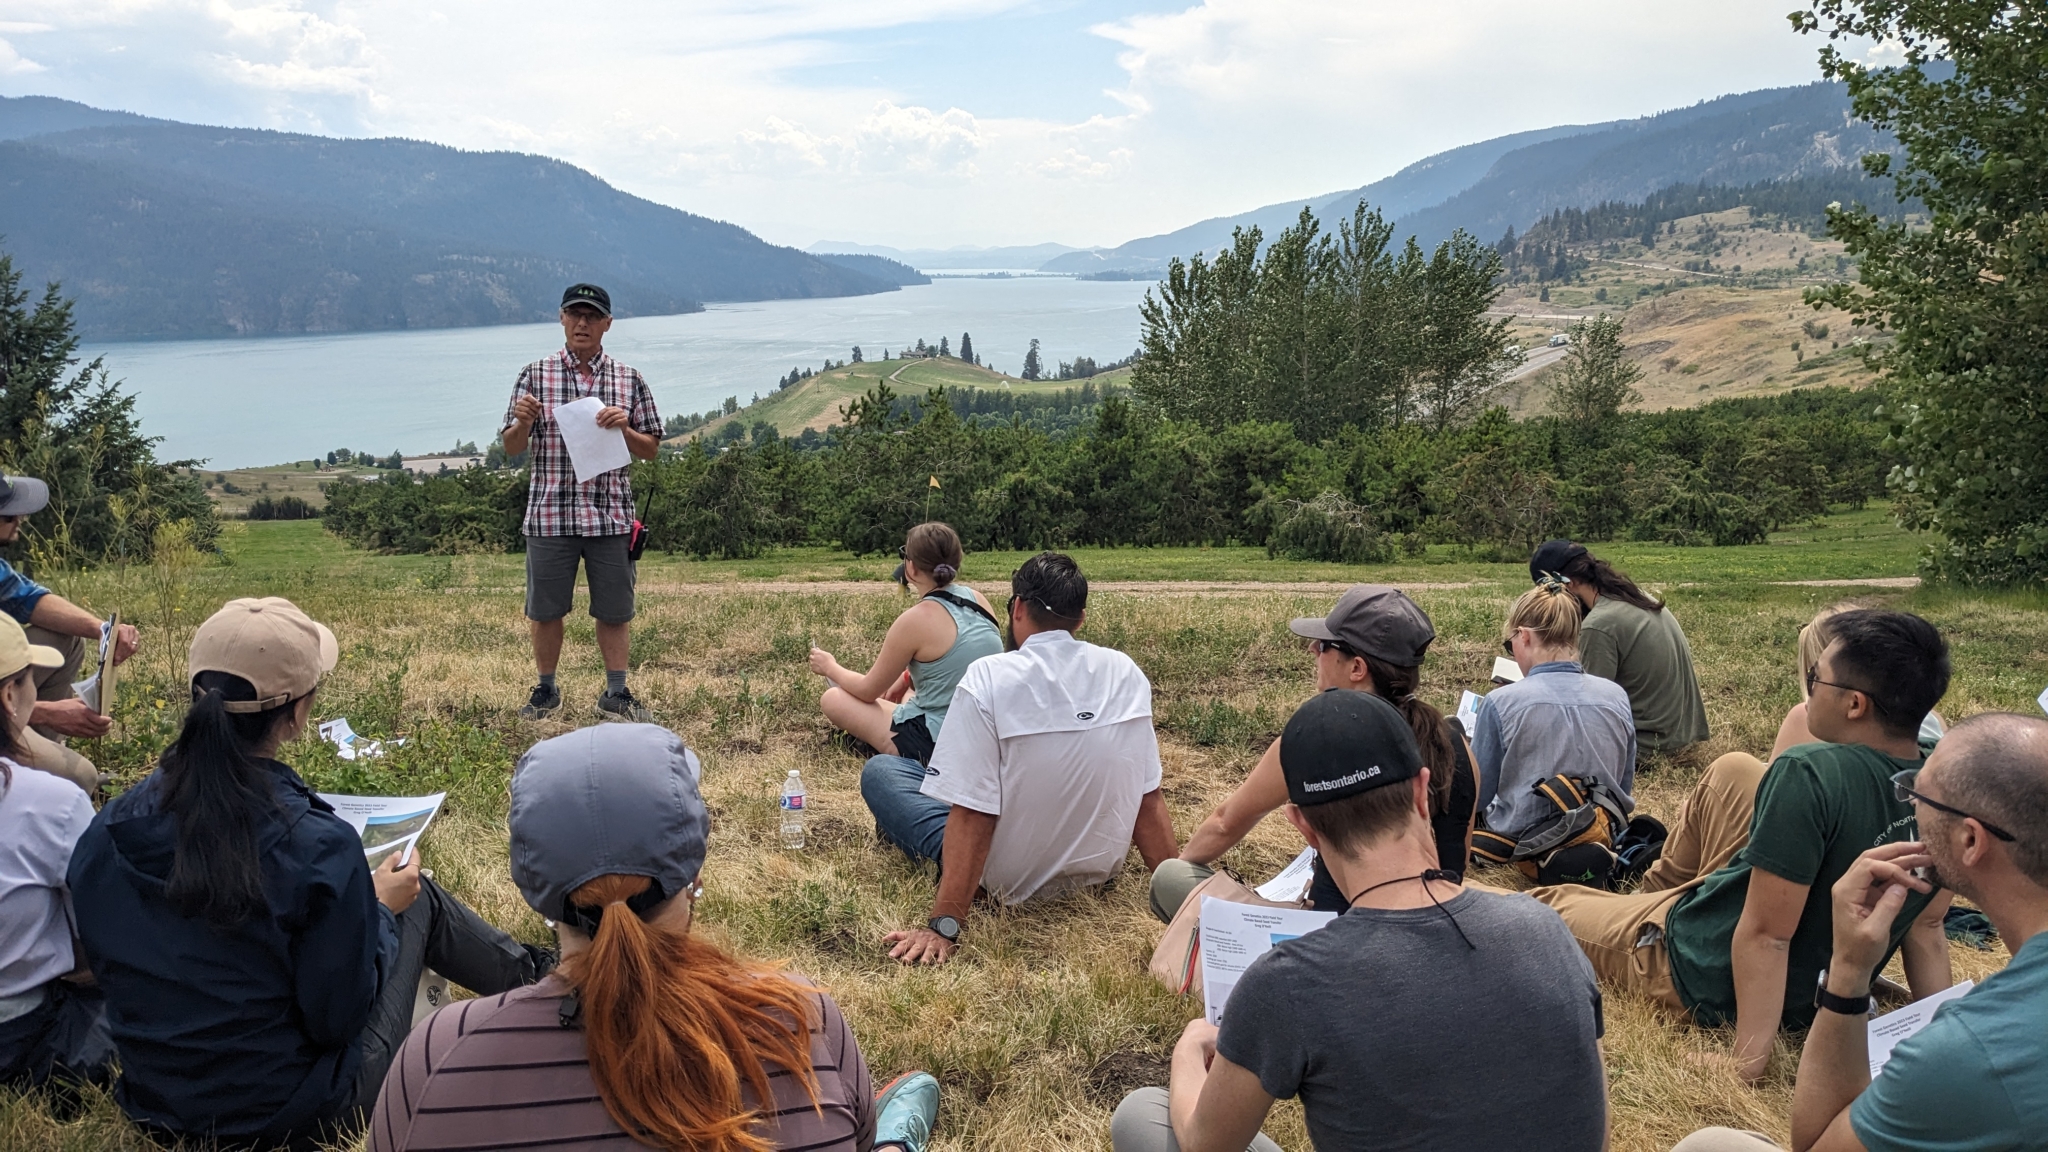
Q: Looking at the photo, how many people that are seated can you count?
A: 13